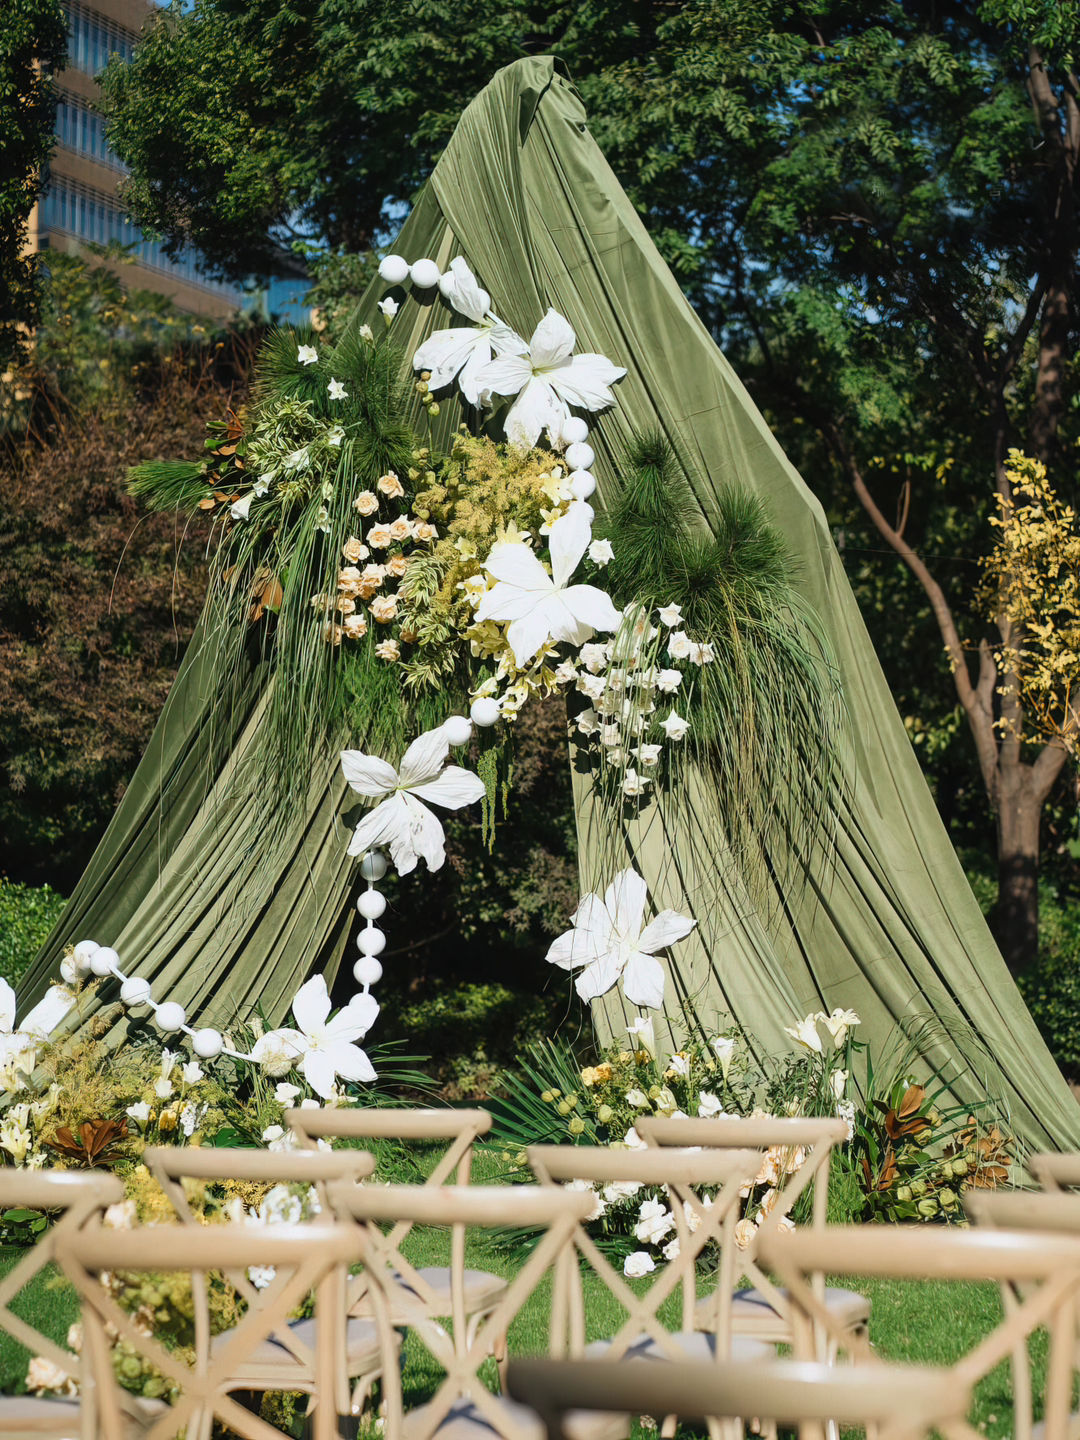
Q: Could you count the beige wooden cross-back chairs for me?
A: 11